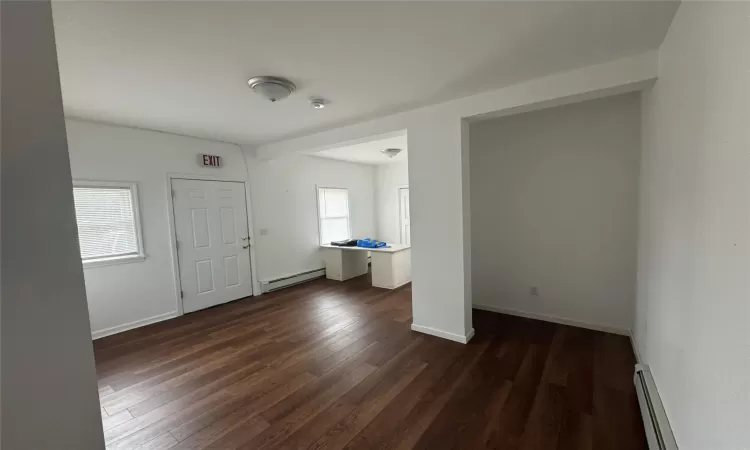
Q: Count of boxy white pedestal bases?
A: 2